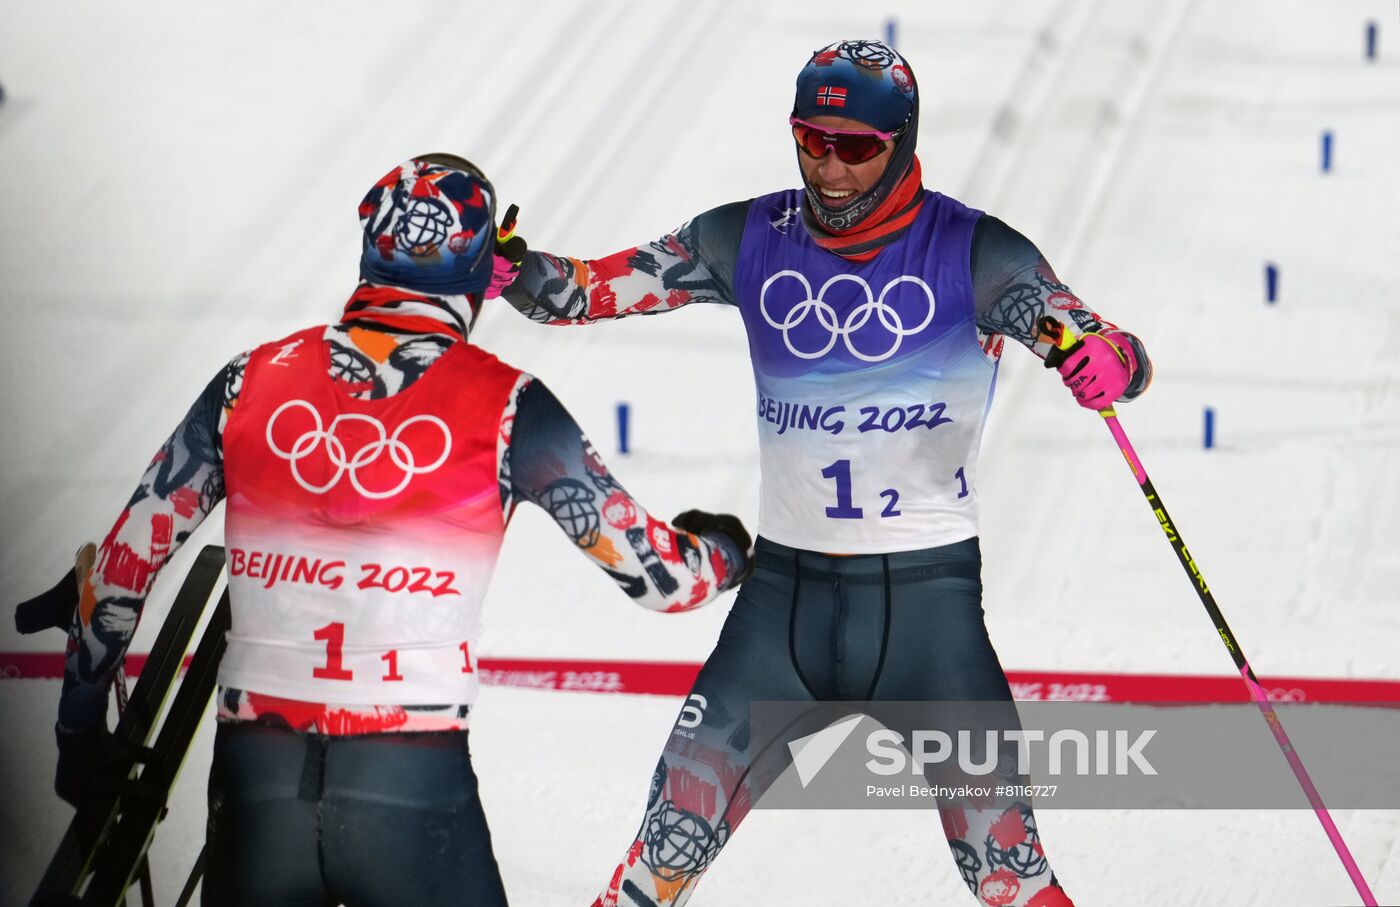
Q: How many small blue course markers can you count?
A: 6